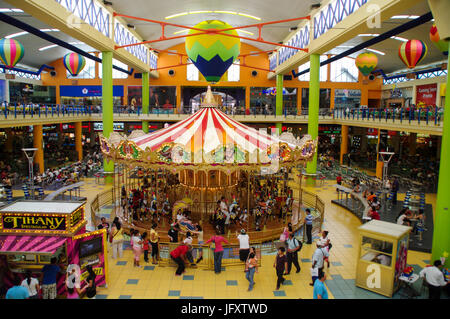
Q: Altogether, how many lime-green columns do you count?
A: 5